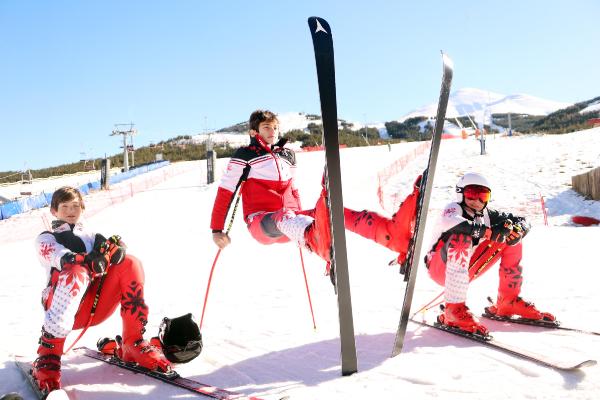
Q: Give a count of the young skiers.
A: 3